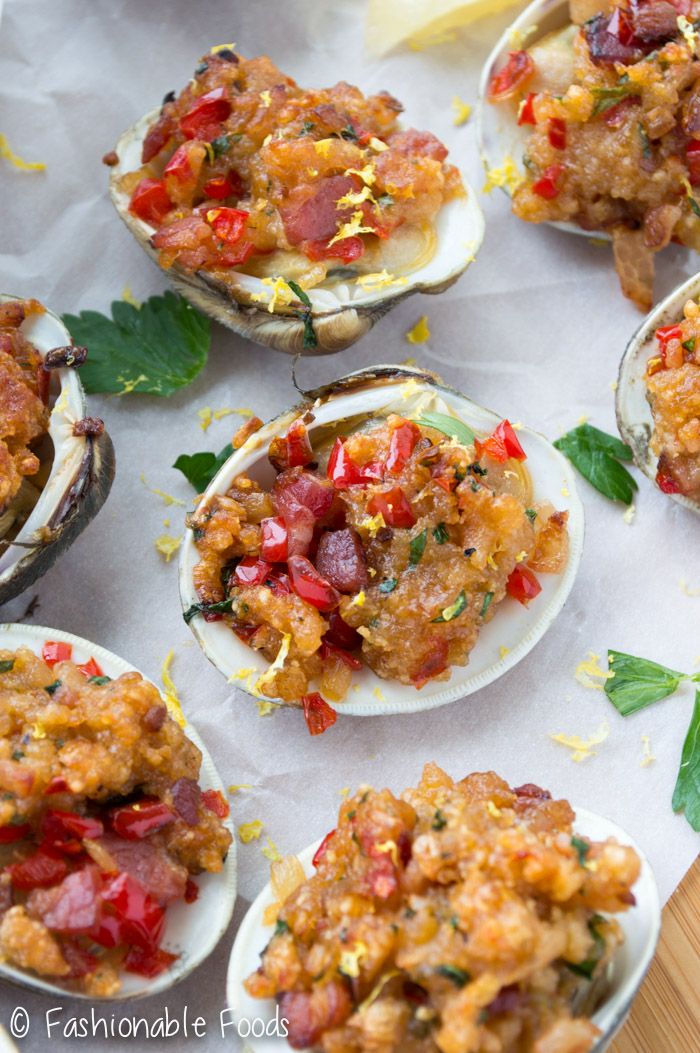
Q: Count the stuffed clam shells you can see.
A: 7